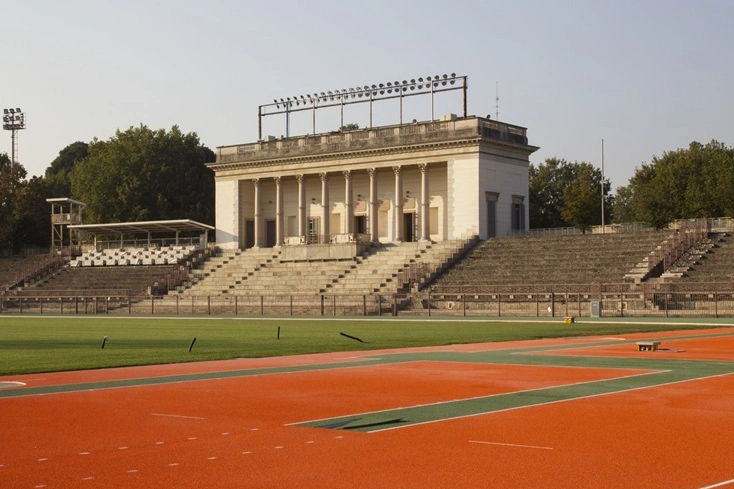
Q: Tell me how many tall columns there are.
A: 8